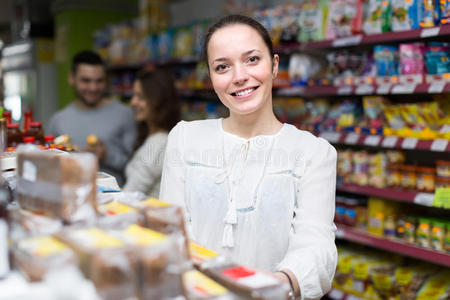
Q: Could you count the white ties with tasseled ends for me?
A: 2